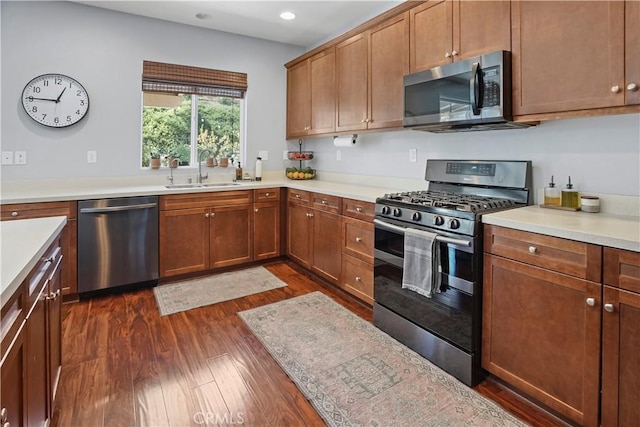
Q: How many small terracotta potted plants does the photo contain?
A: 4